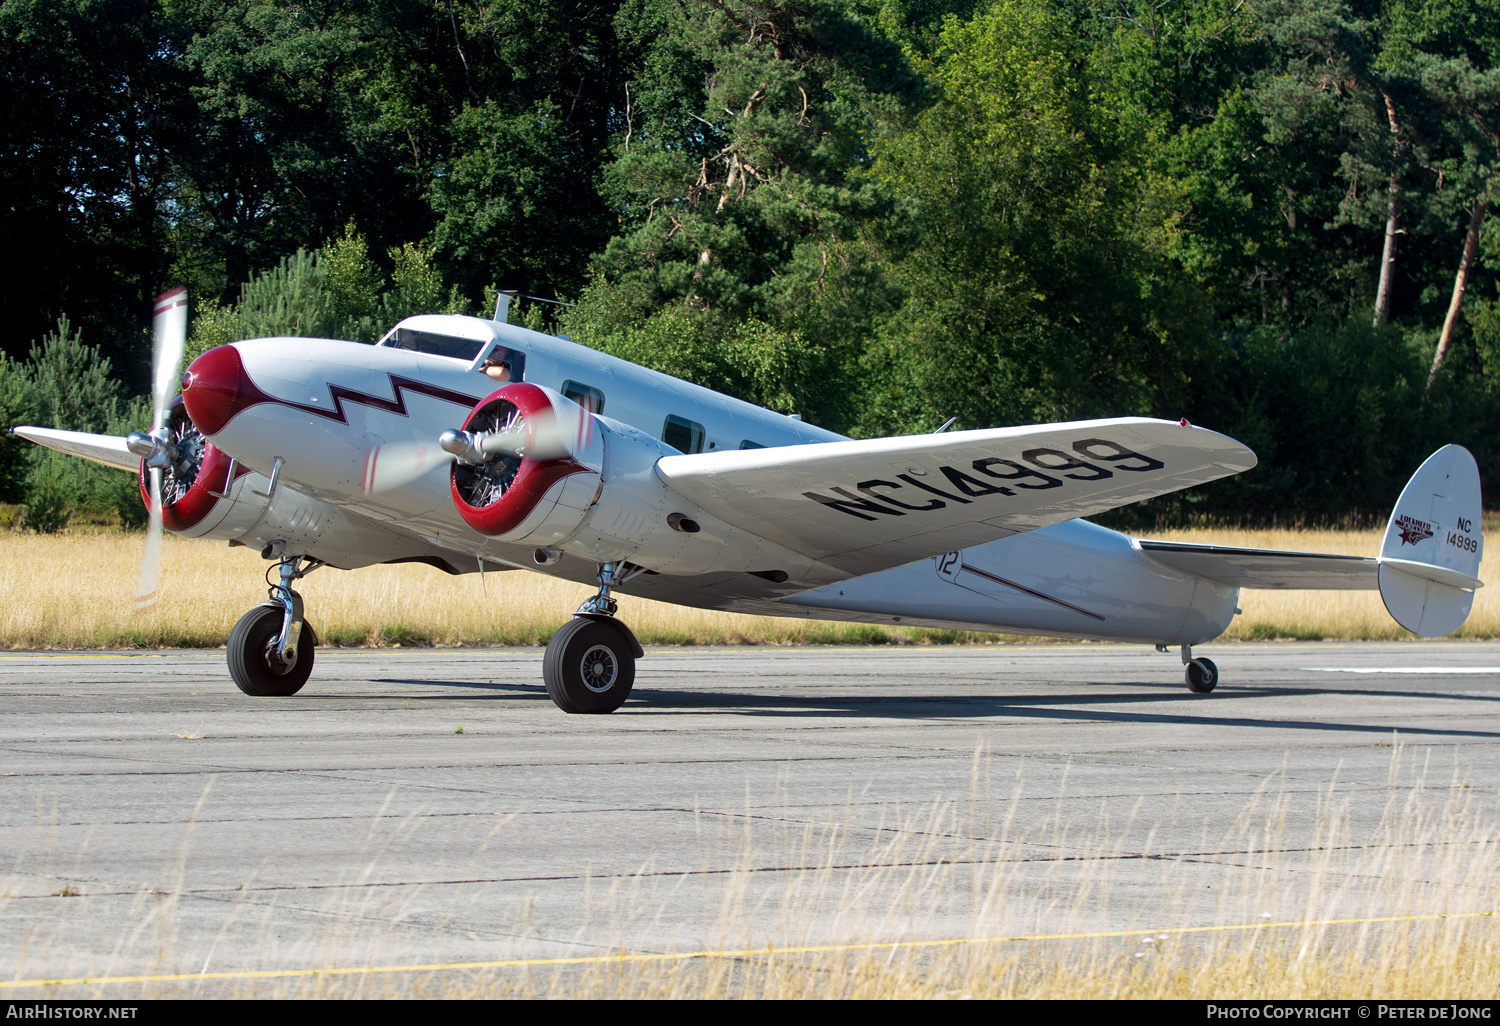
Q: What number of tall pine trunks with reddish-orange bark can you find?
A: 2